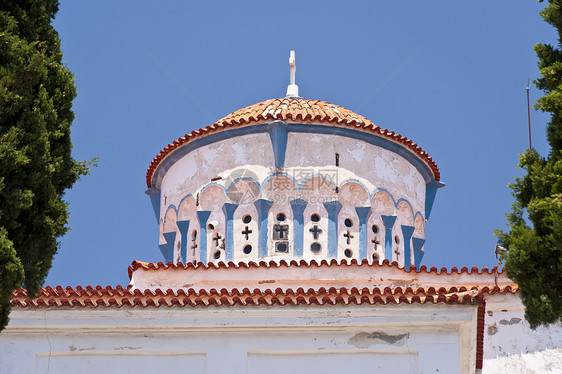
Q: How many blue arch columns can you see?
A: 13